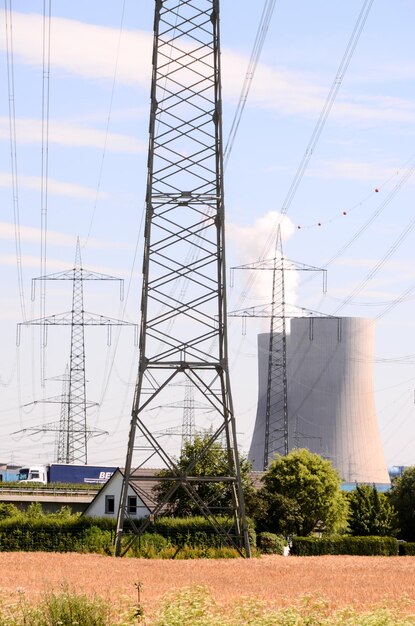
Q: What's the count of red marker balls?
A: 4